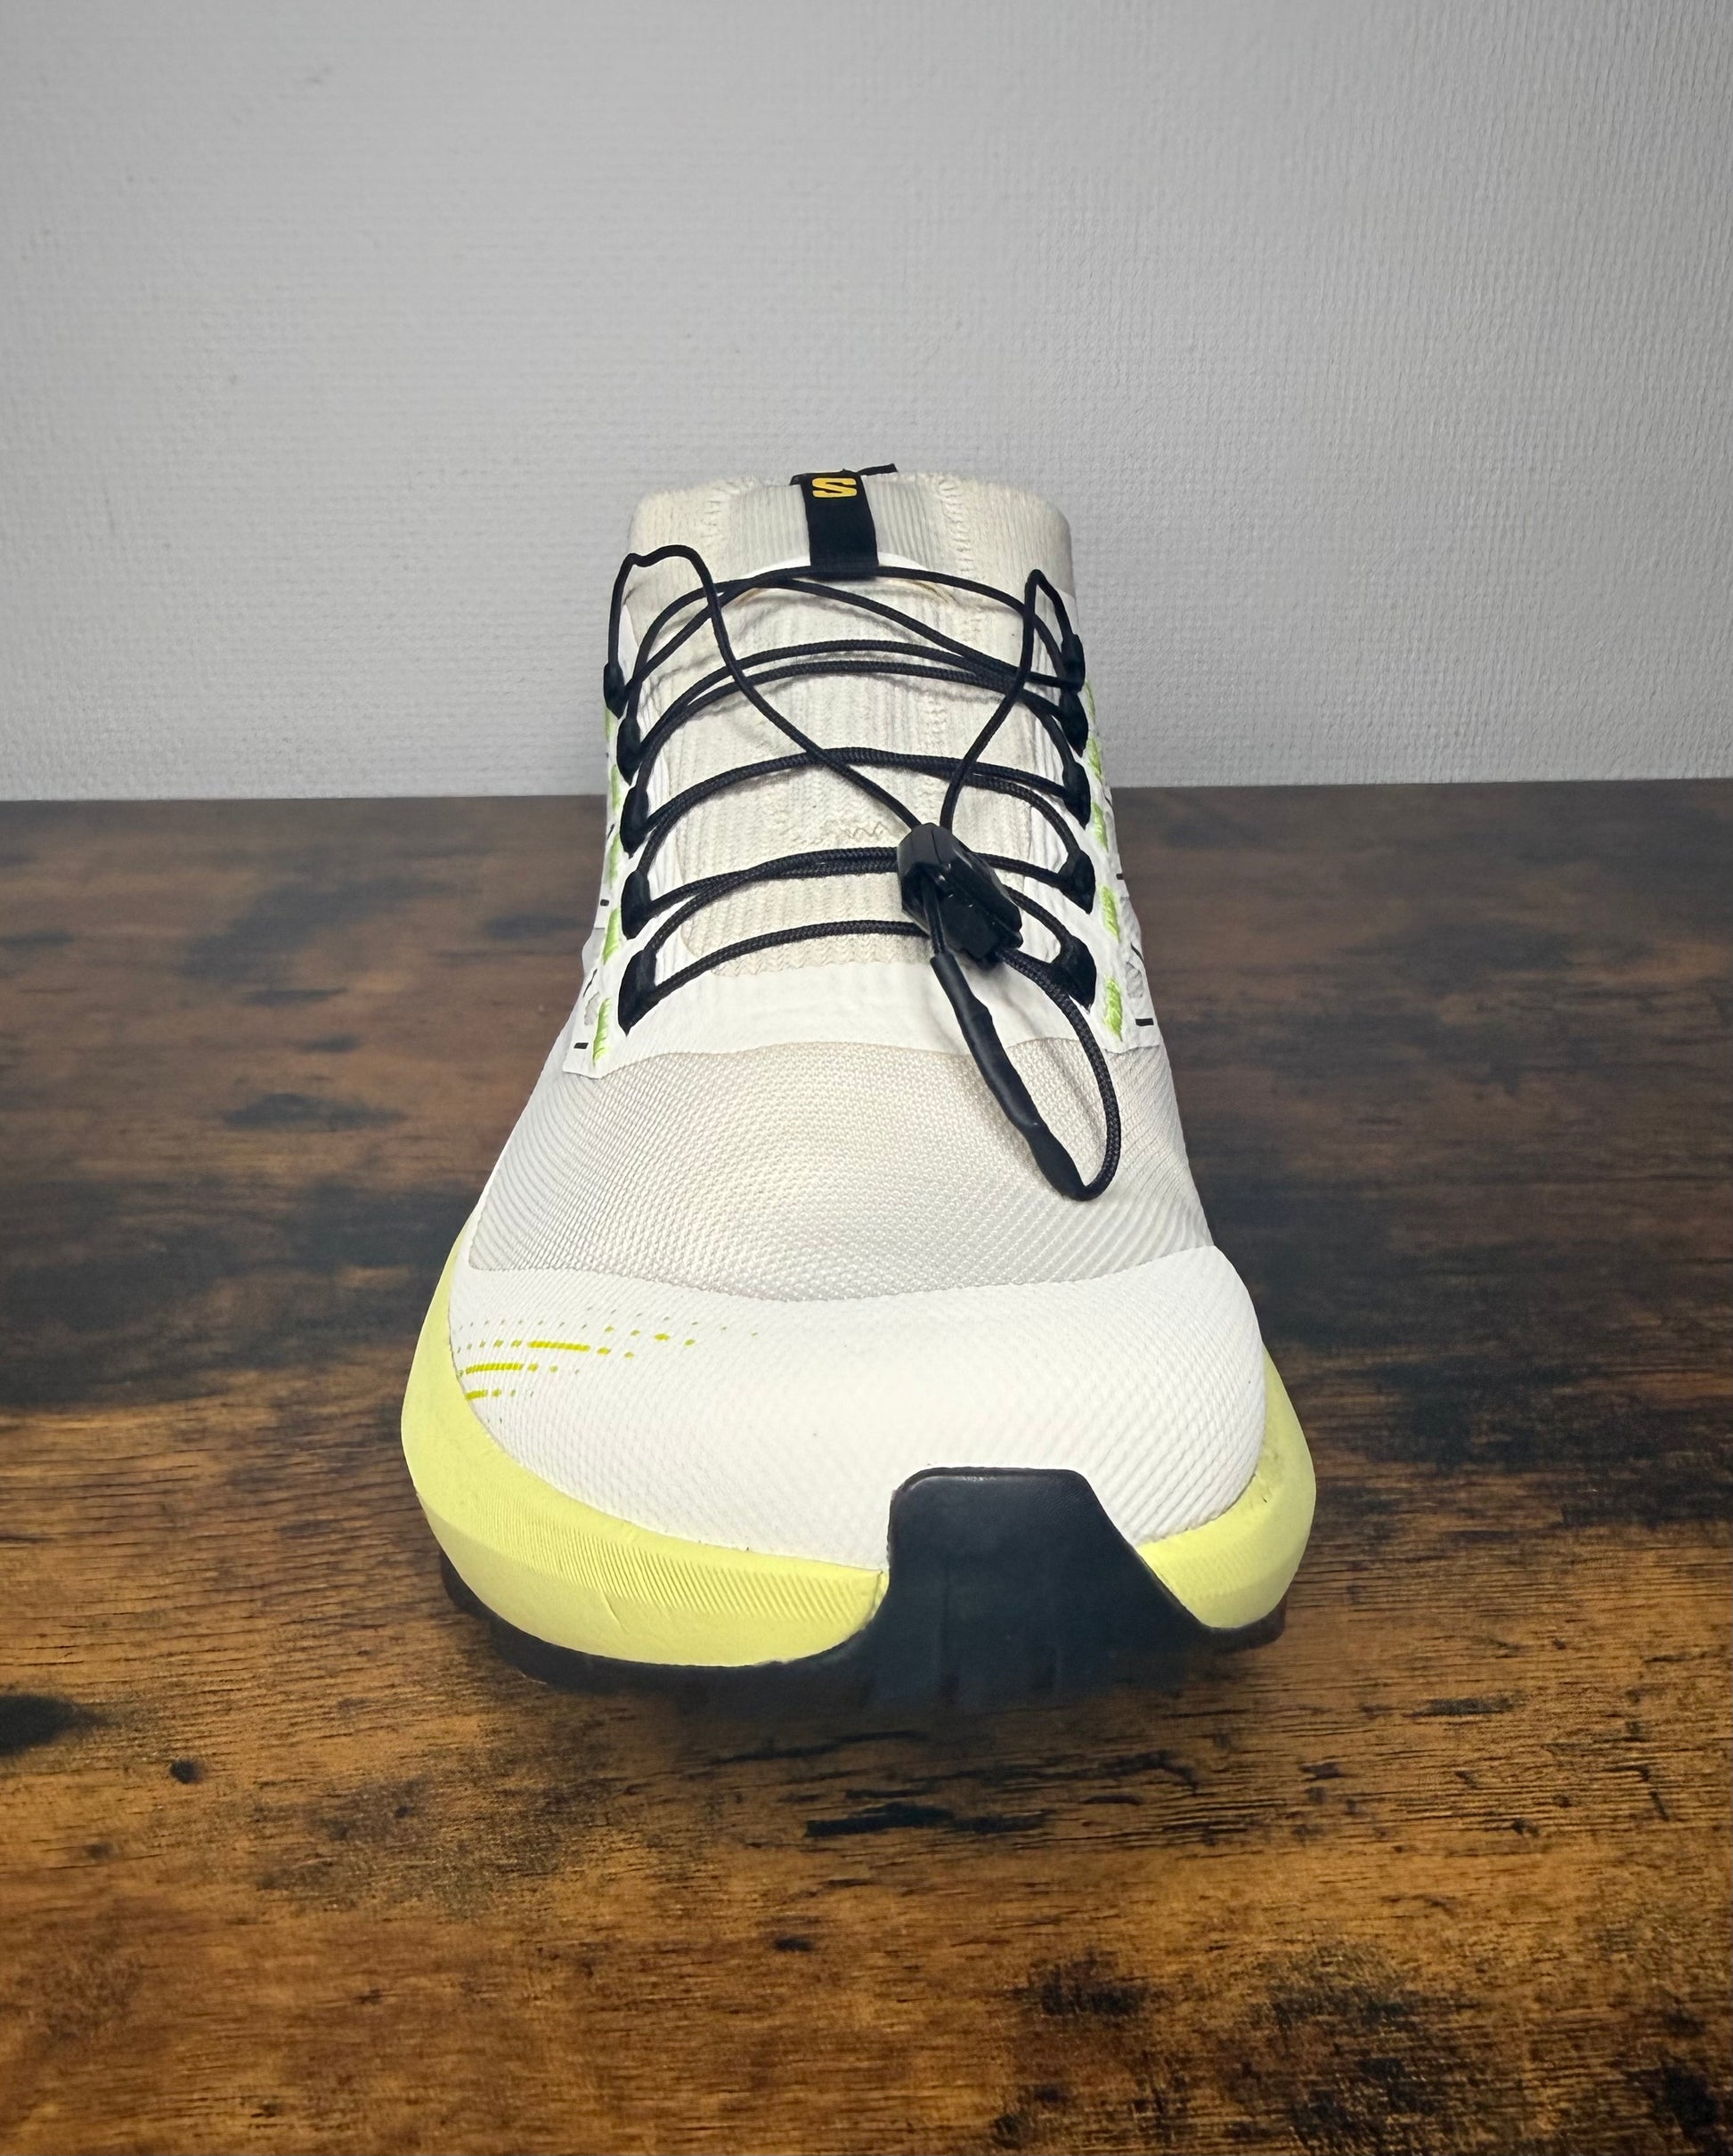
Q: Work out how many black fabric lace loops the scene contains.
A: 10